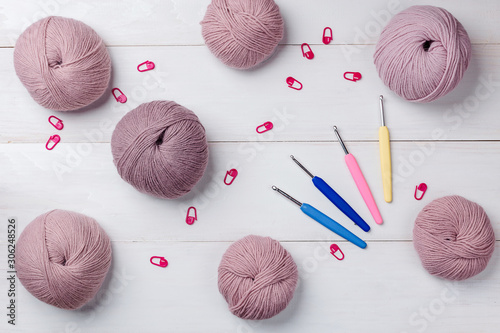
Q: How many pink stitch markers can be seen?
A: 14